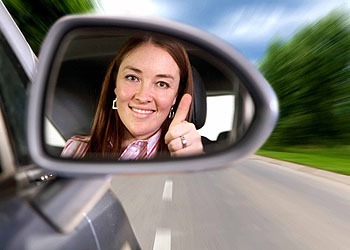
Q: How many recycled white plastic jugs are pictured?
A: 0